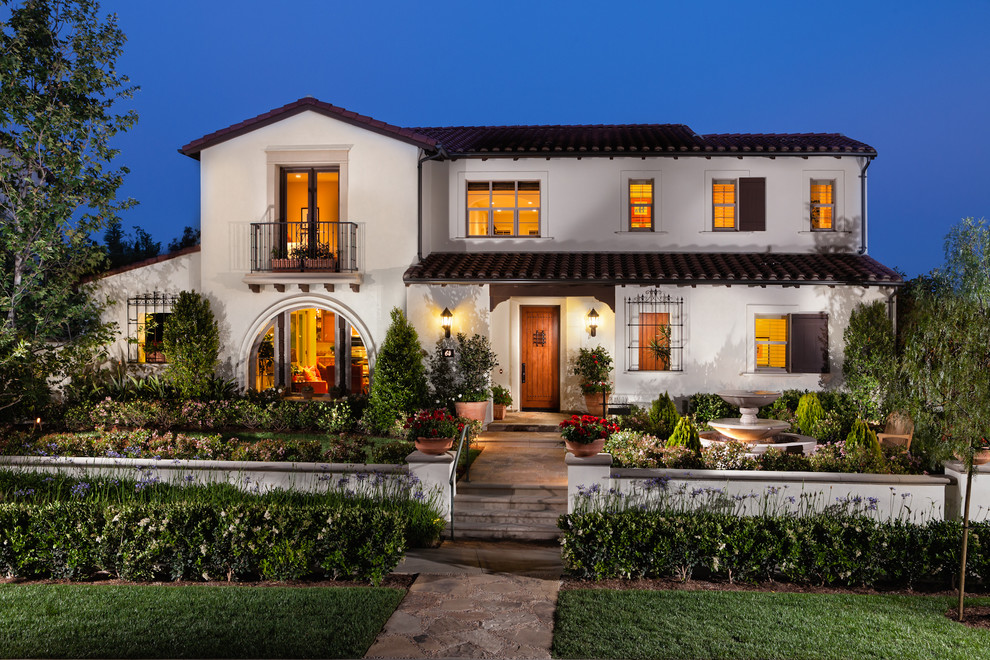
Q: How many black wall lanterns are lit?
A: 2